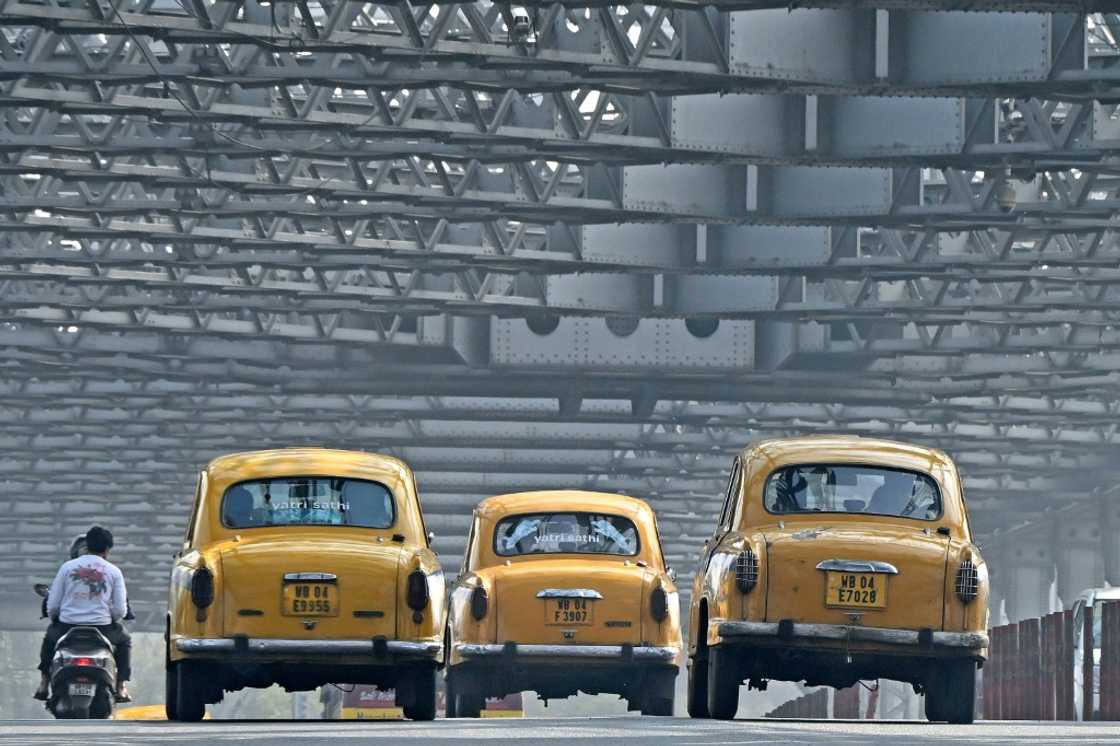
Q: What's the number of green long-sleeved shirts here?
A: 0